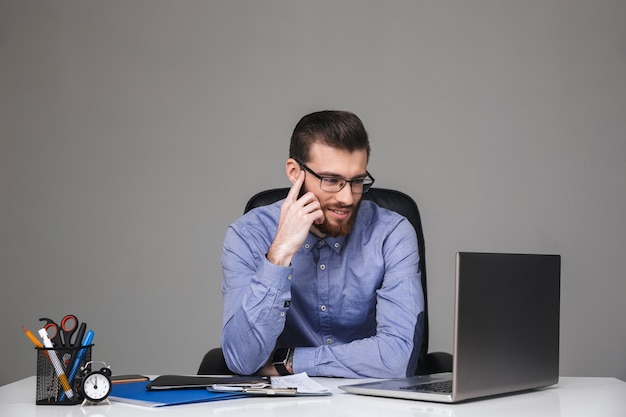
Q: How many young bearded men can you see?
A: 1